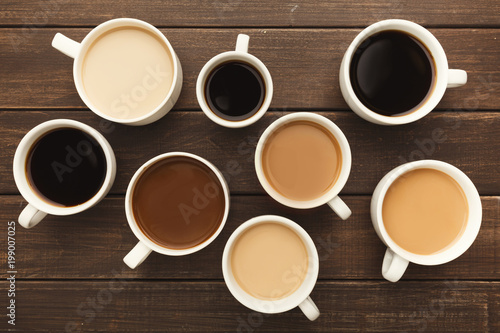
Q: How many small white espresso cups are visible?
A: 1